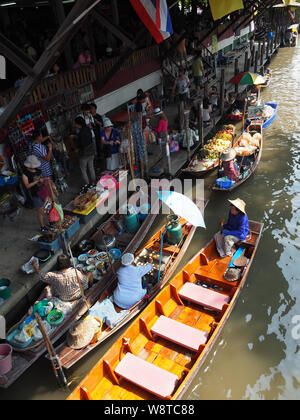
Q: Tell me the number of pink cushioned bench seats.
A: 3